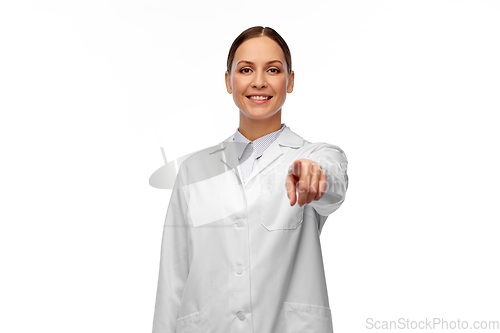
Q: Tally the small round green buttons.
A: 0